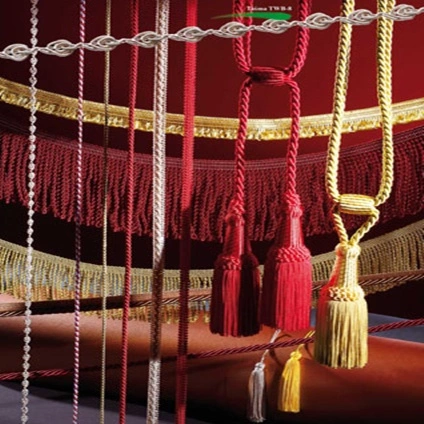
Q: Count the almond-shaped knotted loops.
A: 10